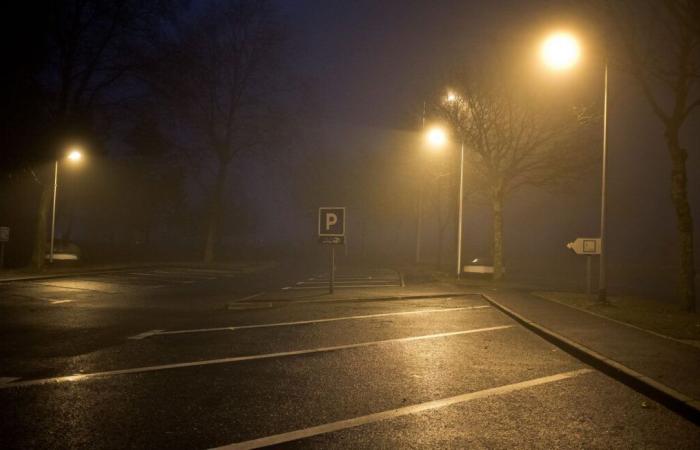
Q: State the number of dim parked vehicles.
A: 2